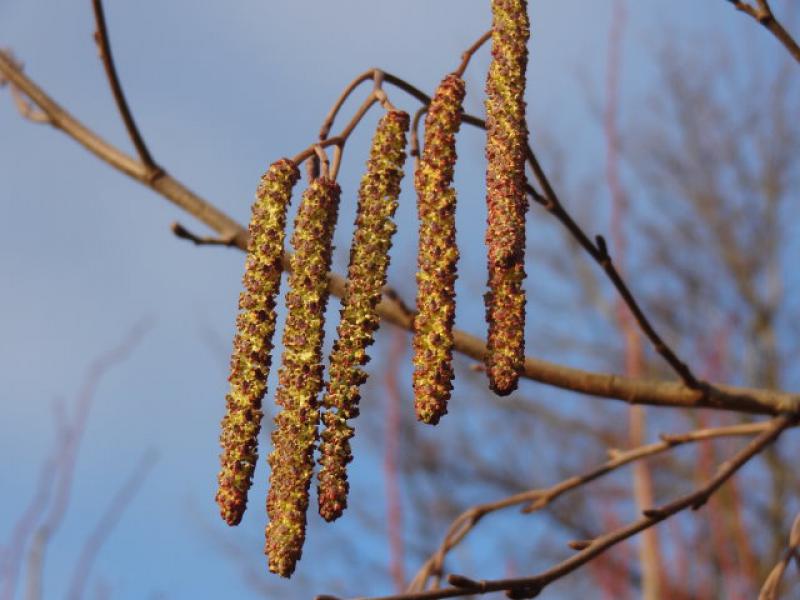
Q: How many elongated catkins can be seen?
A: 5